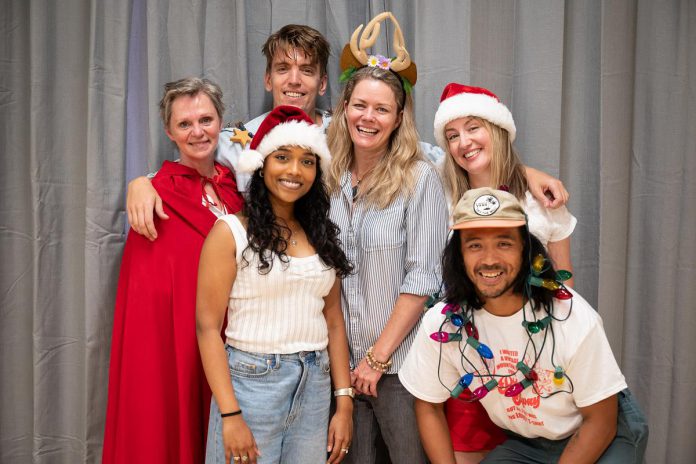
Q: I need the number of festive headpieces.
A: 3